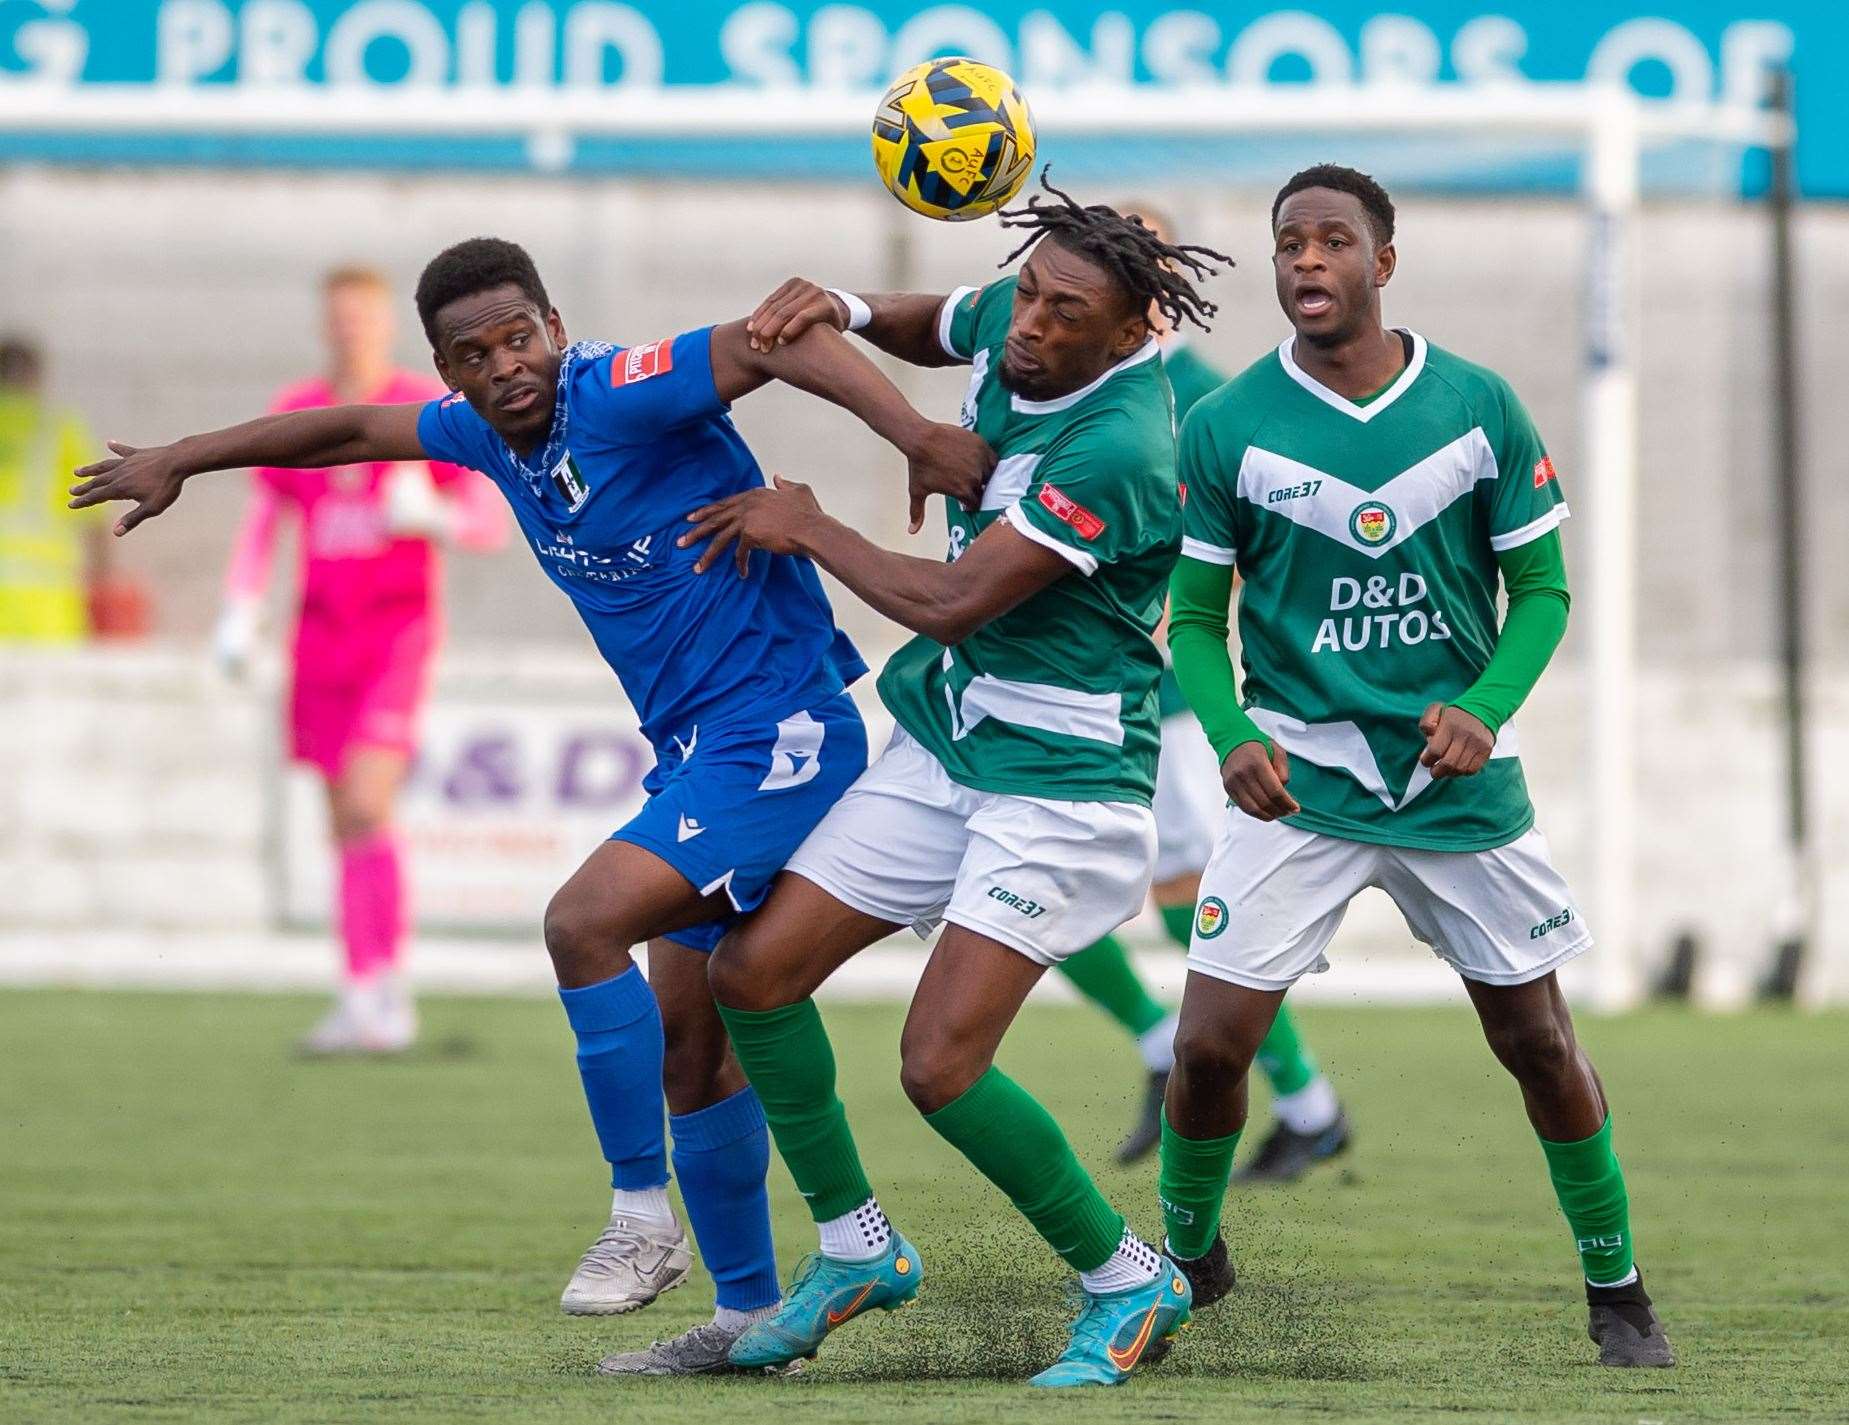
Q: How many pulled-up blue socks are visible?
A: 2